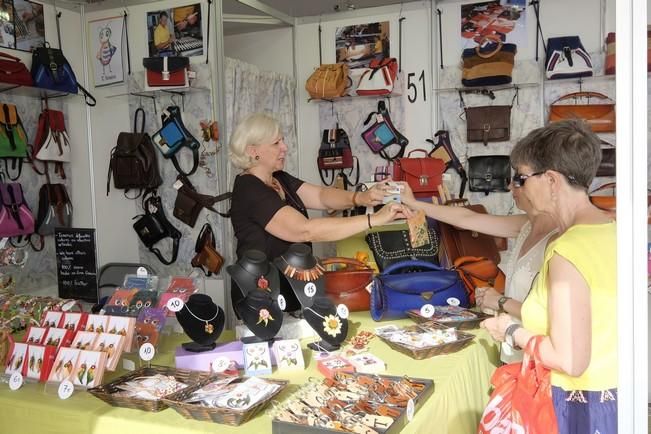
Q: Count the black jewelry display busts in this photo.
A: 5